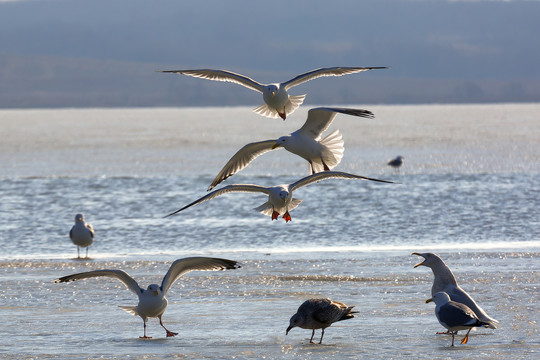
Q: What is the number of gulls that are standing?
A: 6